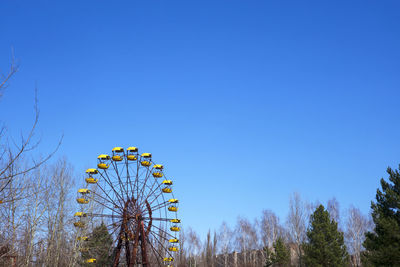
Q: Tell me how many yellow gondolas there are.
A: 15